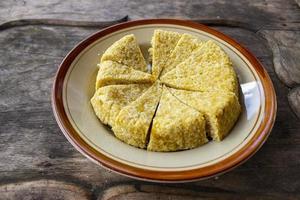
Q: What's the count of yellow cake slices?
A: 9